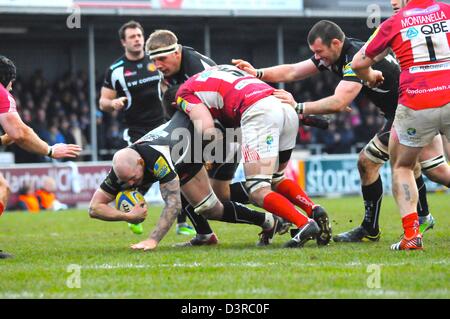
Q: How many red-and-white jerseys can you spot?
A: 3